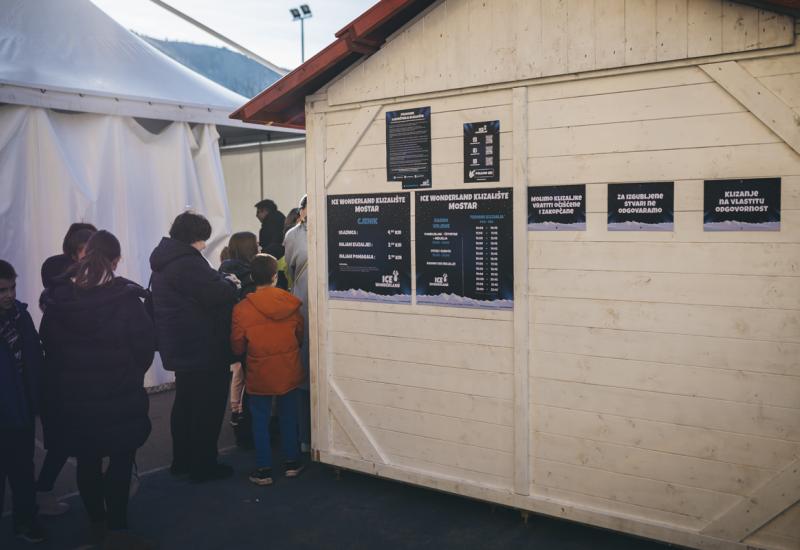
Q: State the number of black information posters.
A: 7